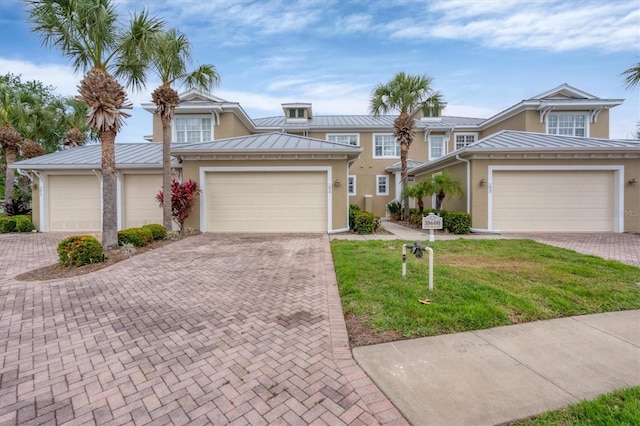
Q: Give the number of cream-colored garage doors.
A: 4